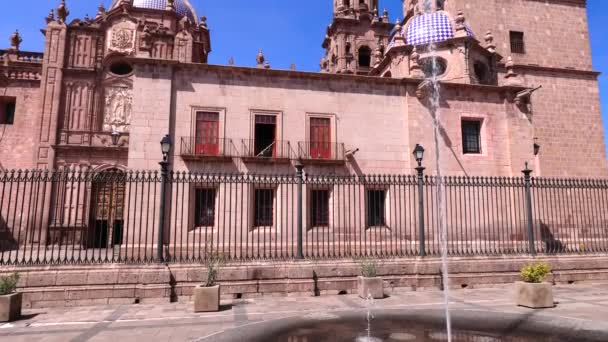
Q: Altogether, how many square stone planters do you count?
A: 4